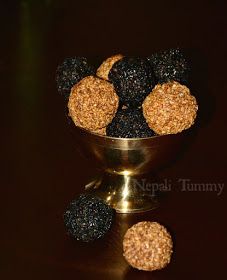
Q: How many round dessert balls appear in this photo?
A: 9